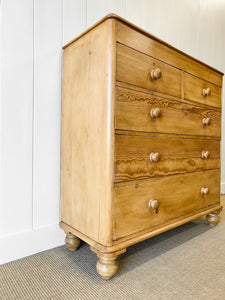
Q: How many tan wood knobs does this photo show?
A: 8